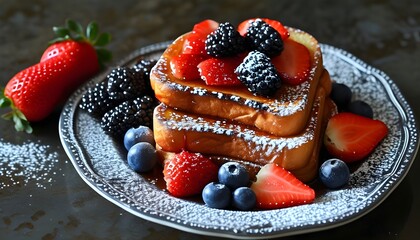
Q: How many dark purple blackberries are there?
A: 7